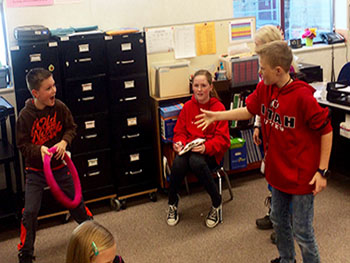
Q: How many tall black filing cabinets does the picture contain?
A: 3